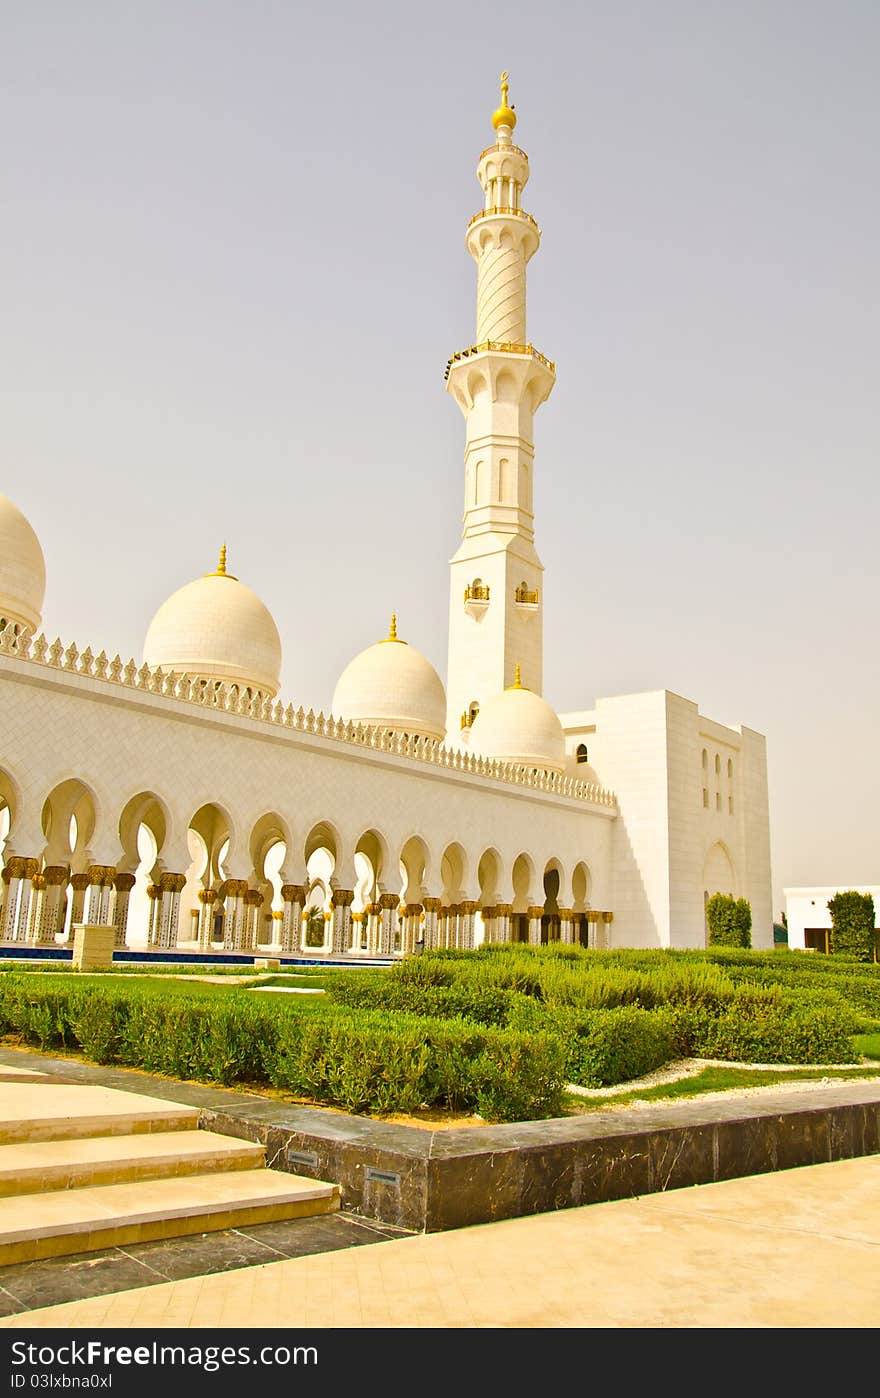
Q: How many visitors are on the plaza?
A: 0